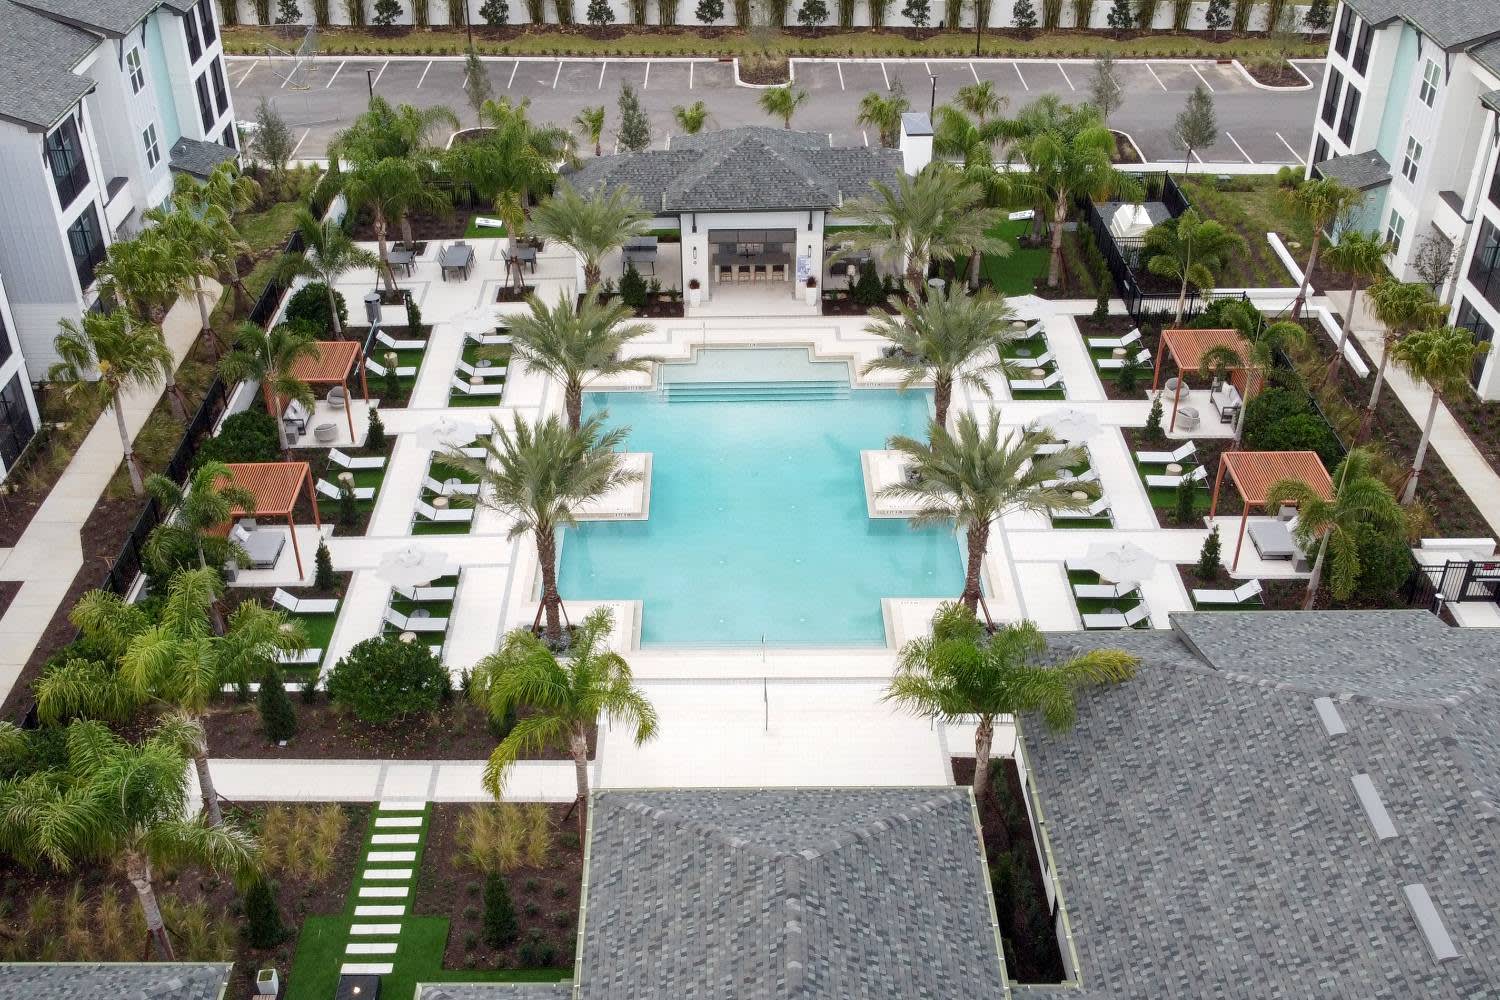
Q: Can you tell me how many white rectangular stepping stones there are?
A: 10